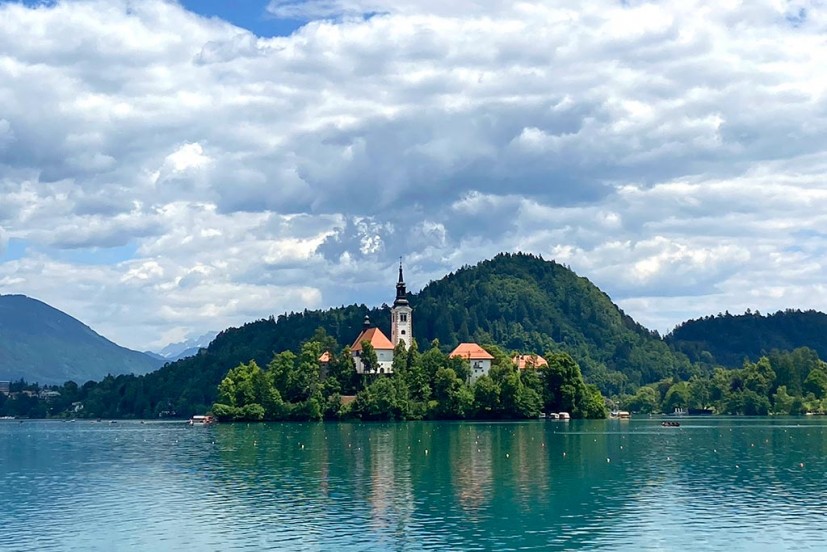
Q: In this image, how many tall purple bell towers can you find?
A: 0